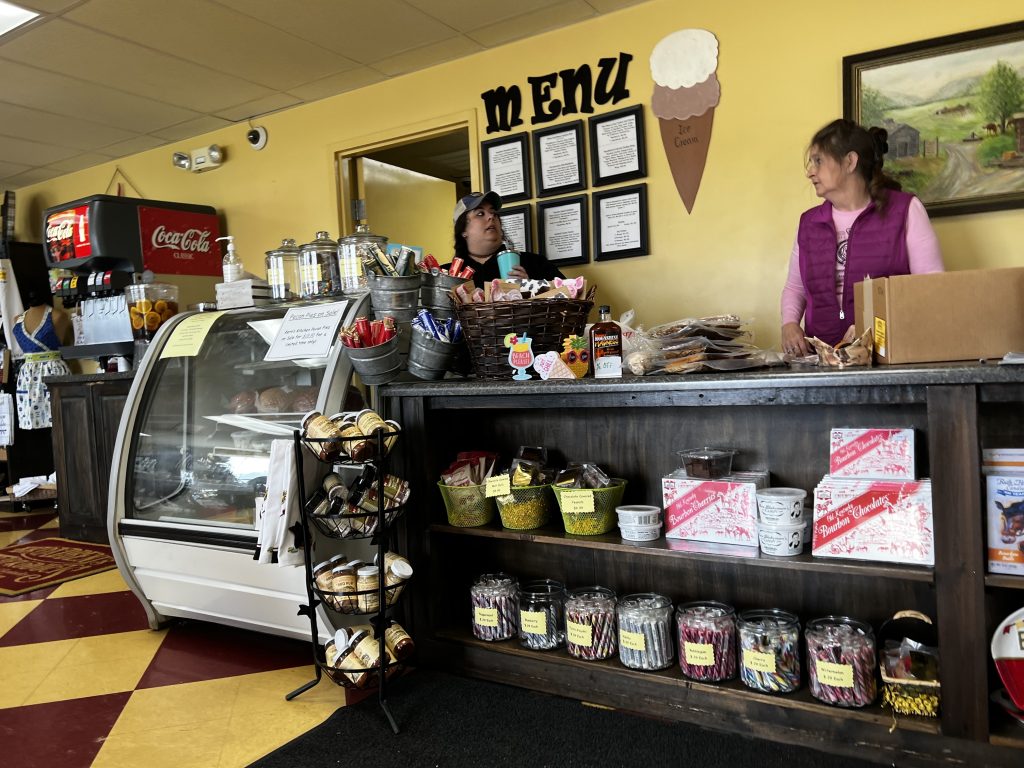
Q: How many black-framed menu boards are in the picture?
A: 6